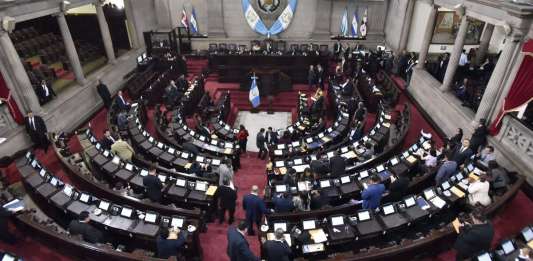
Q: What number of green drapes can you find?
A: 0